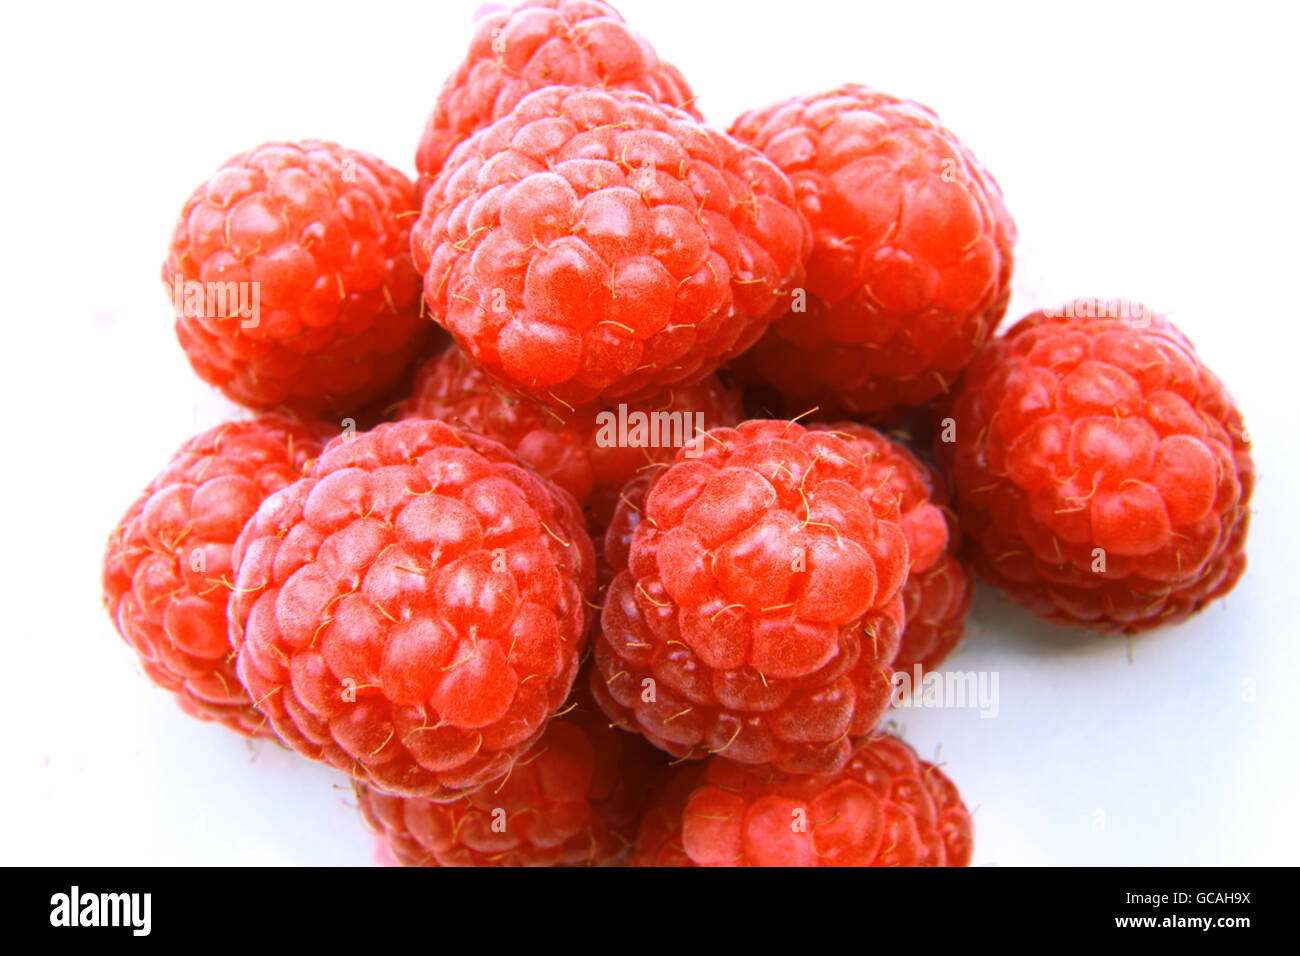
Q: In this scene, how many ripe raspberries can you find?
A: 12